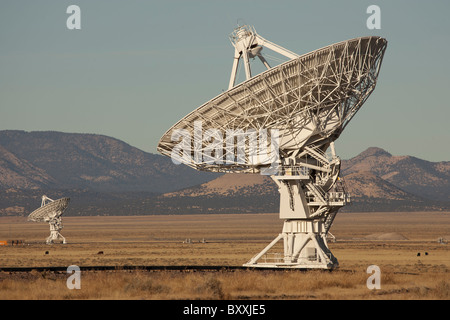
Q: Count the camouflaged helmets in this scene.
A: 0